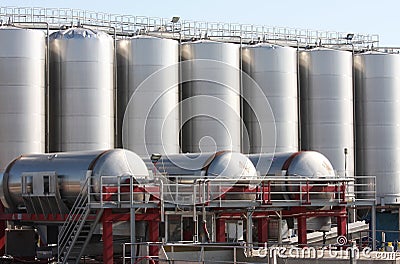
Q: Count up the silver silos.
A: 7